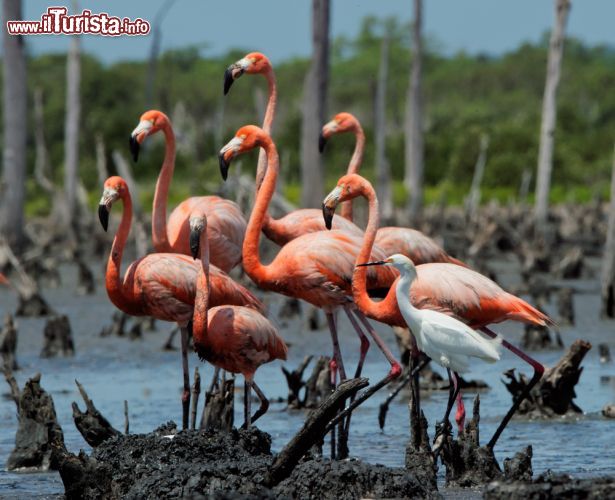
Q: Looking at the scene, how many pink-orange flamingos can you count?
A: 7